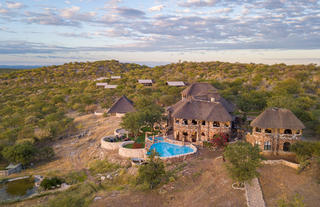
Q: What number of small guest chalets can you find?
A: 6